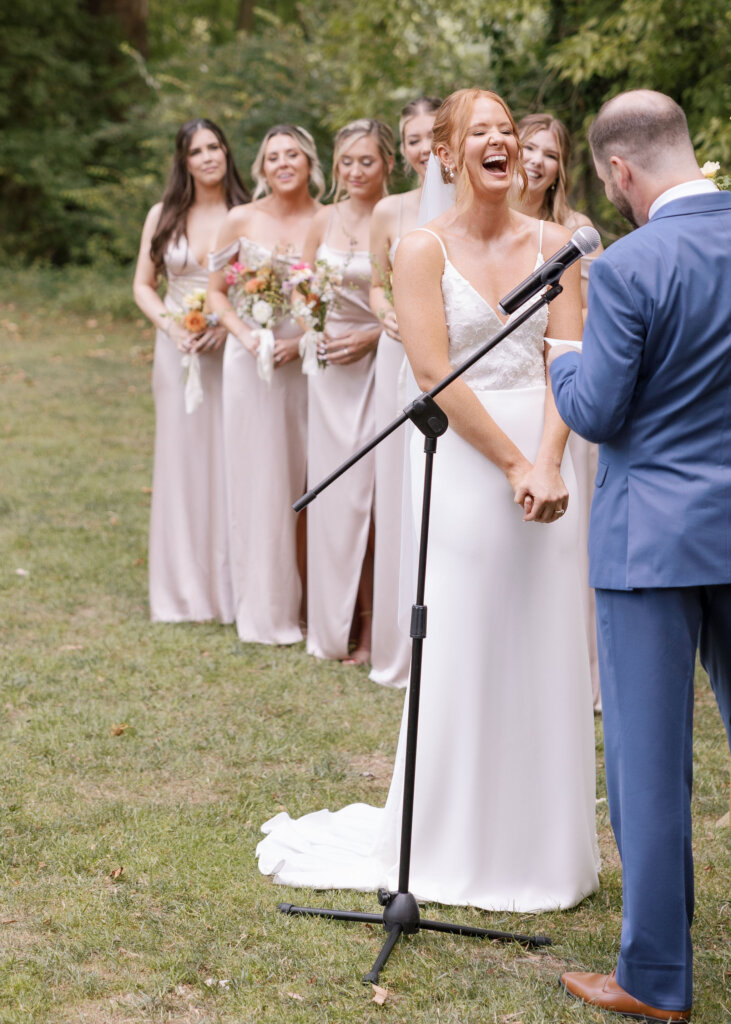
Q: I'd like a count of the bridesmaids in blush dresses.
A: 5